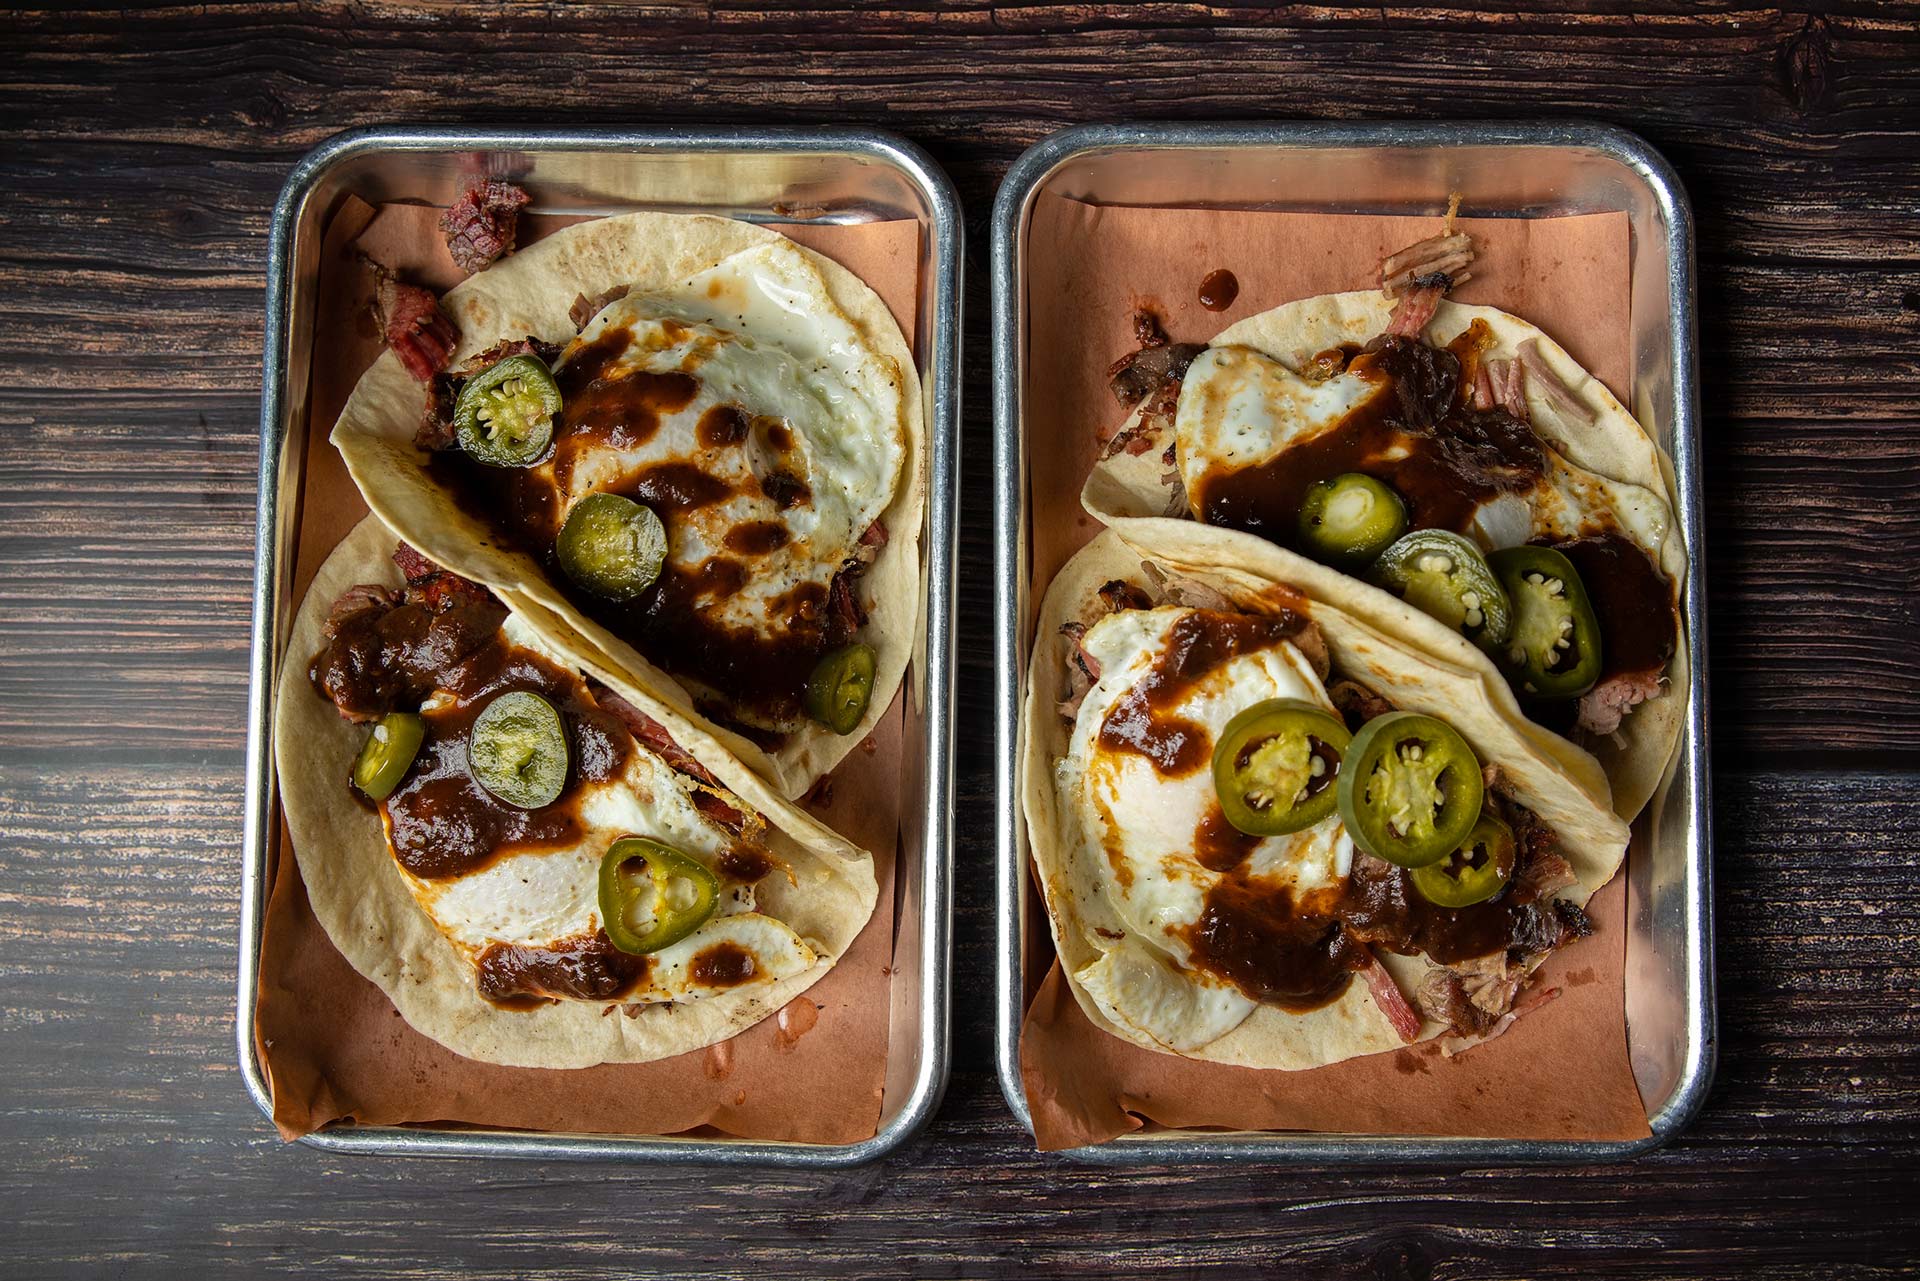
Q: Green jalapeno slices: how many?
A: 12